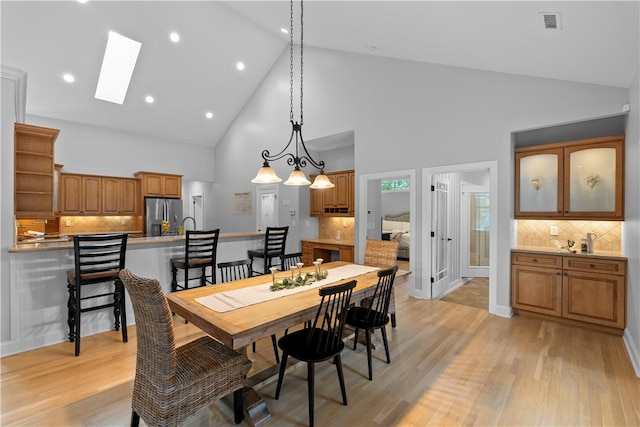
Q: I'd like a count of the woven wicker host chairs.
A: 2